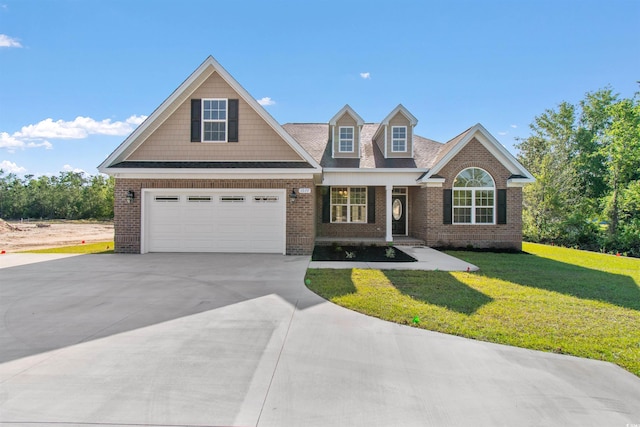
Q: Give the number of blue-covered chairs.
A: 0